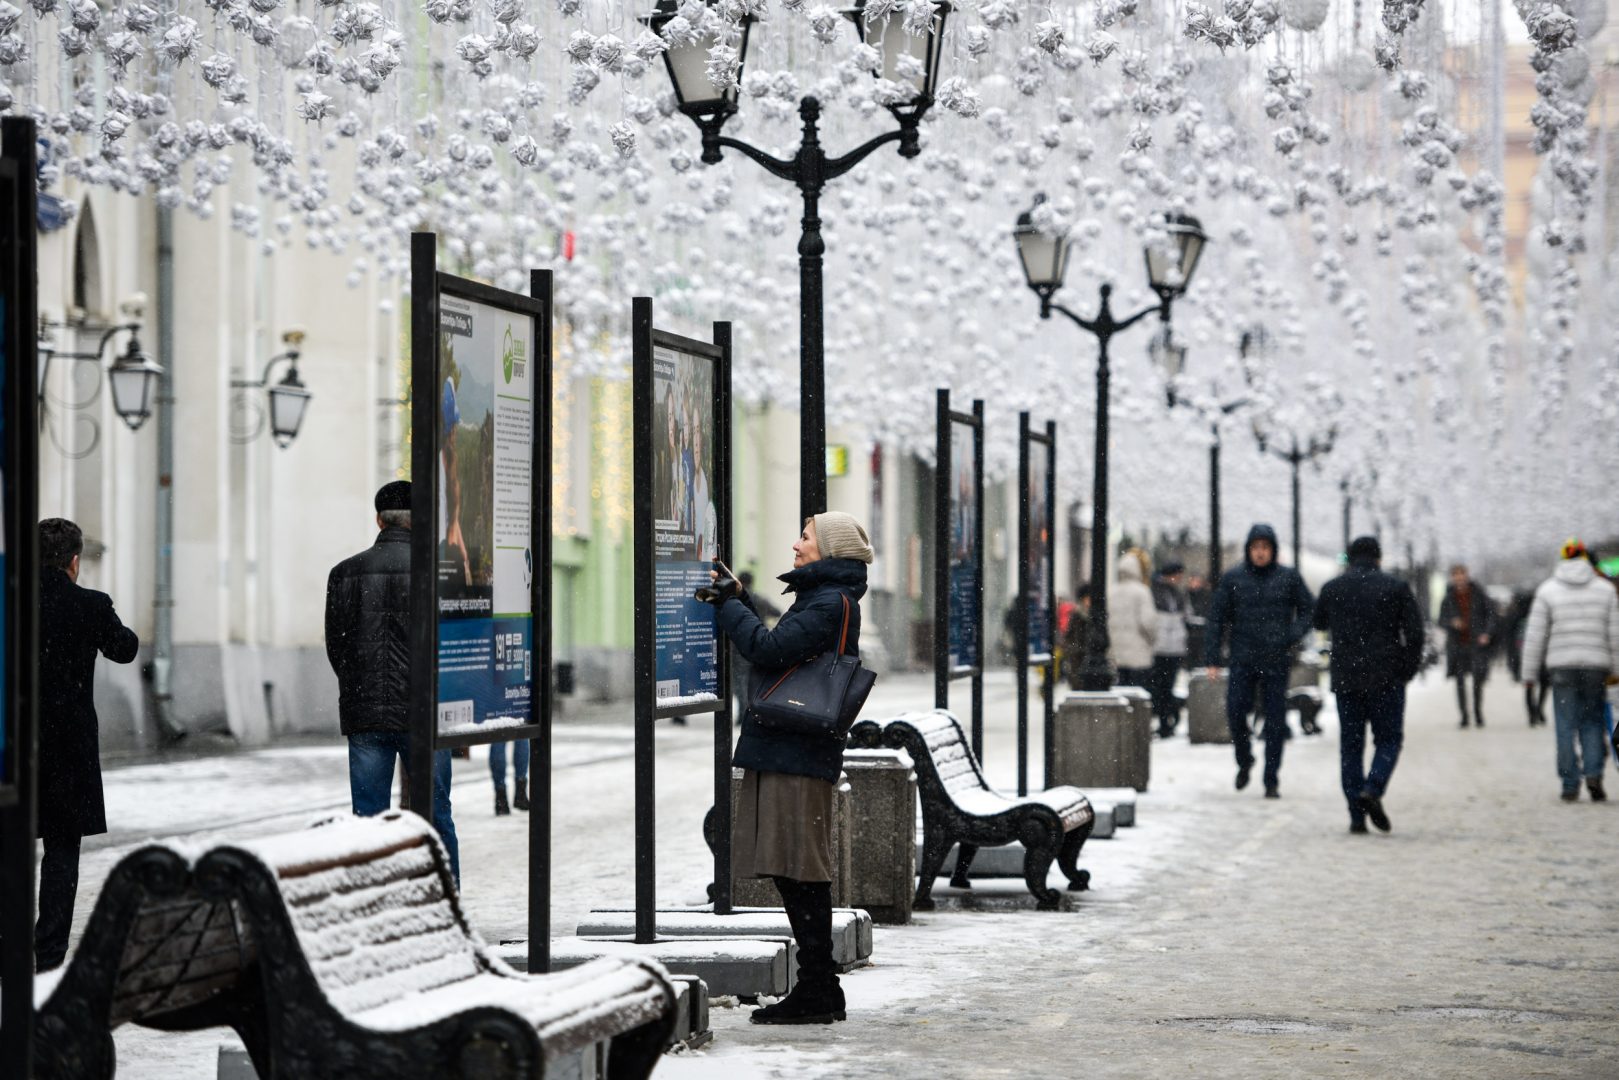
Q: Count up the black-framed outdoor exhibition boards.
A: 5